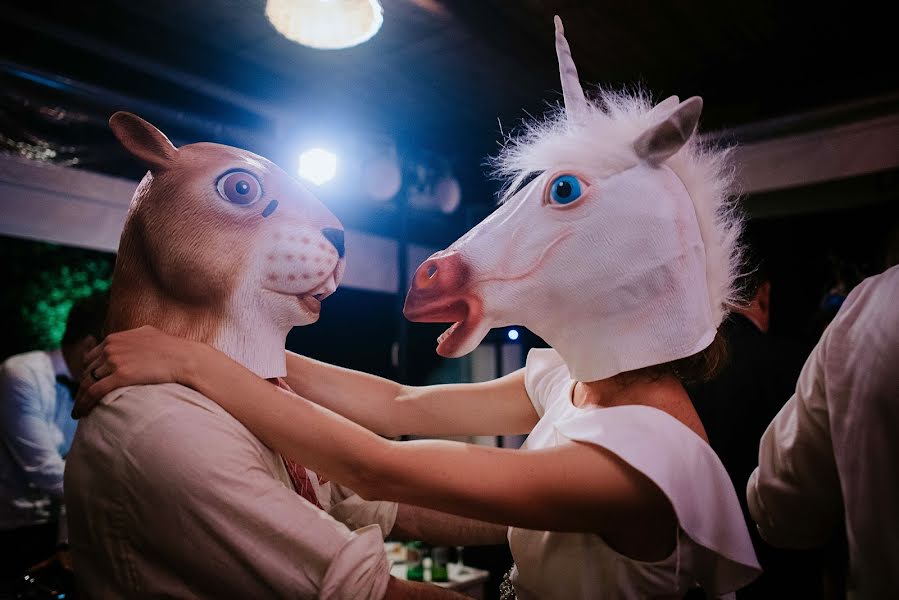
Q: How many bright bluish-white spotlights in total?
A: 1